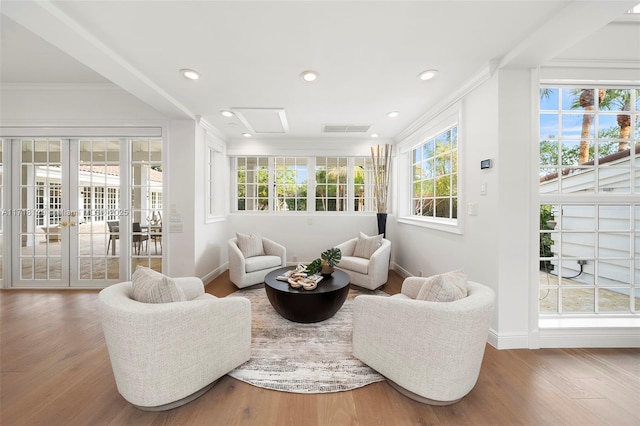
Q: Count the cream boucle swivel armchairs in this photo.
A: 4